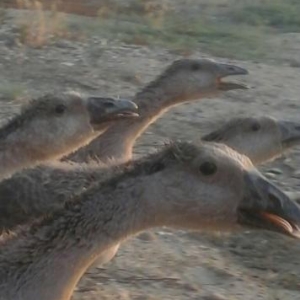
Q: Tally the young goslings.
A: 4